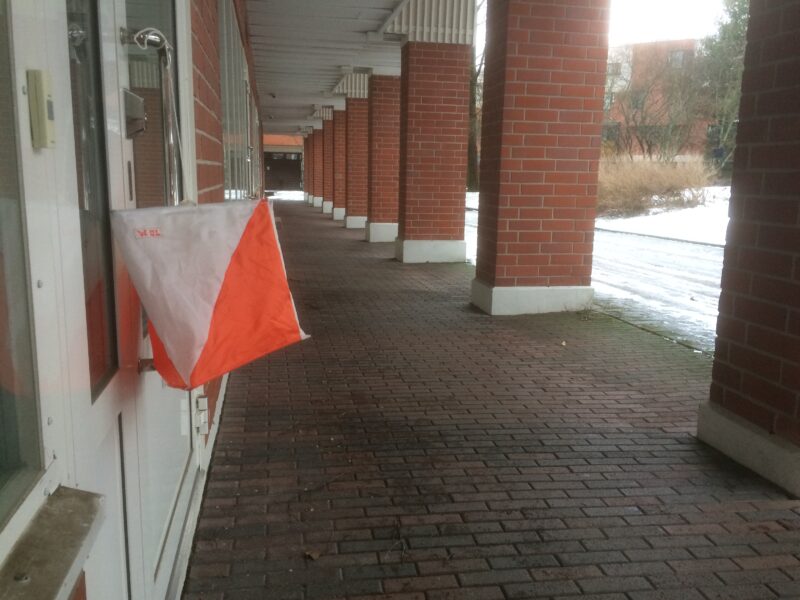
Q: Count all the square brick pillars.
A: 10